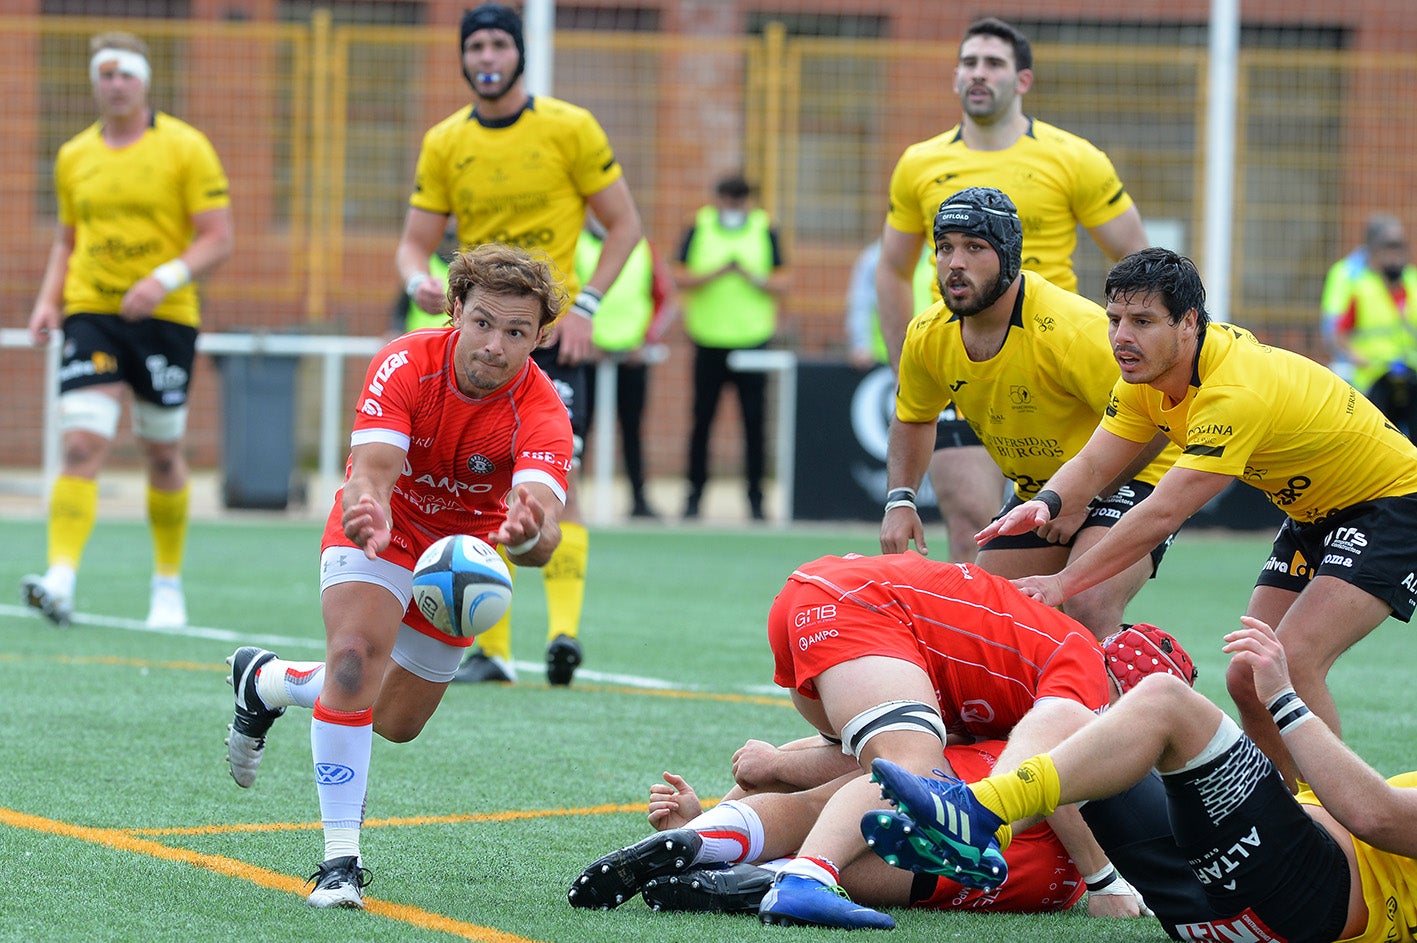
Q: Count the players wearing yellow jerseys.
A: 6